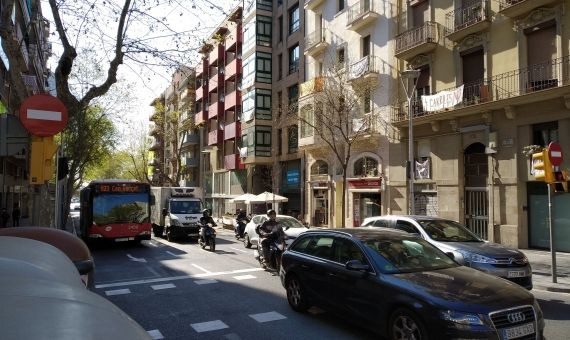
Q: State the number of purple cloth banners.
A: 0